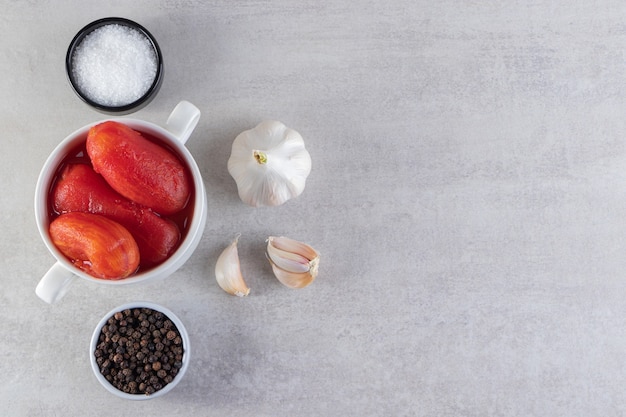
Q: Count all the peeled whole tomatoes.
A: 3